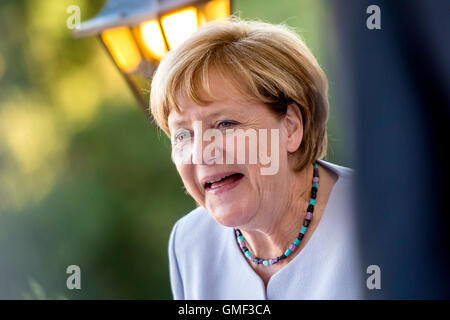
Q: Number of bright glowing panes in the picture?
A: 4